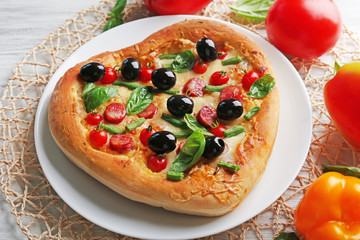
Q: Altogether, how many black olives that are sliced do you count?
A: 0